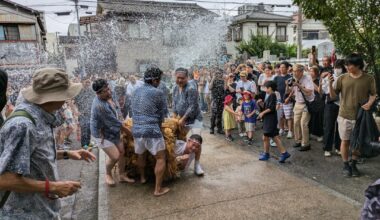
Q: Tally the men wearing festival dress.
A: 4